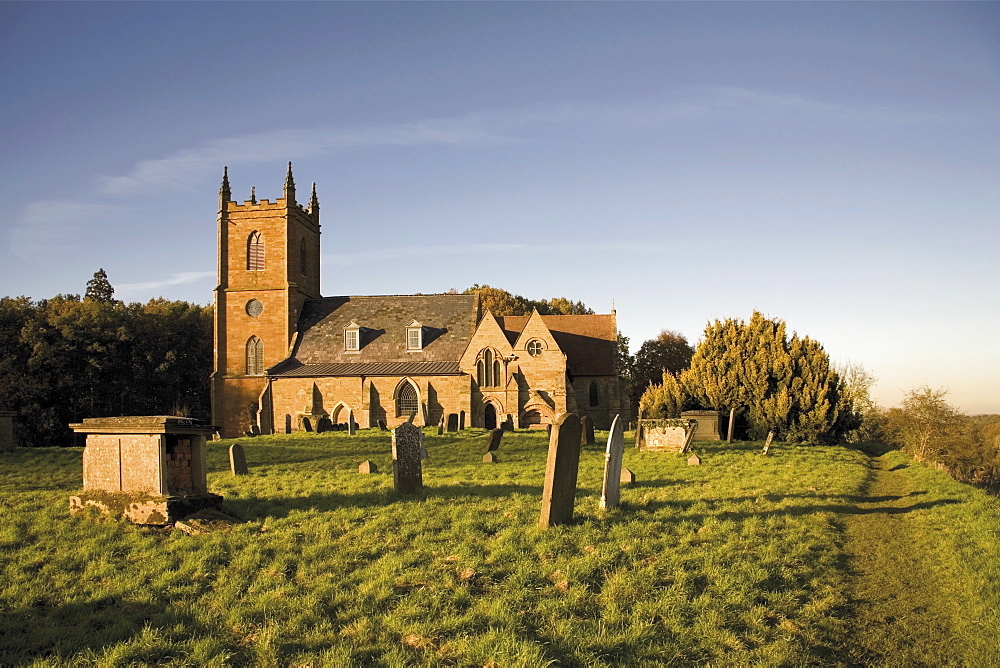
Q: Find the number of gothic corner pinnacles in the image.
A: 4